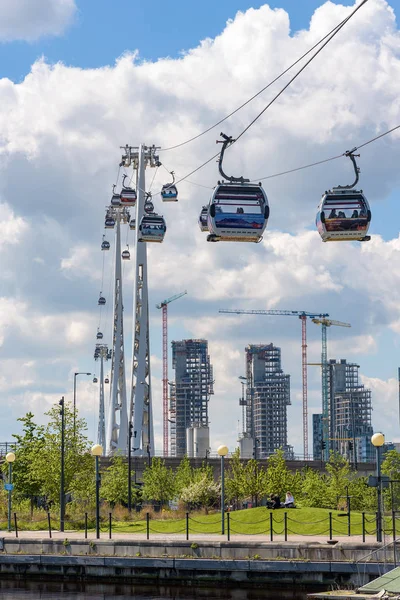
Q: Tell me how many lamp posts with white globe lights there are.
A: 4